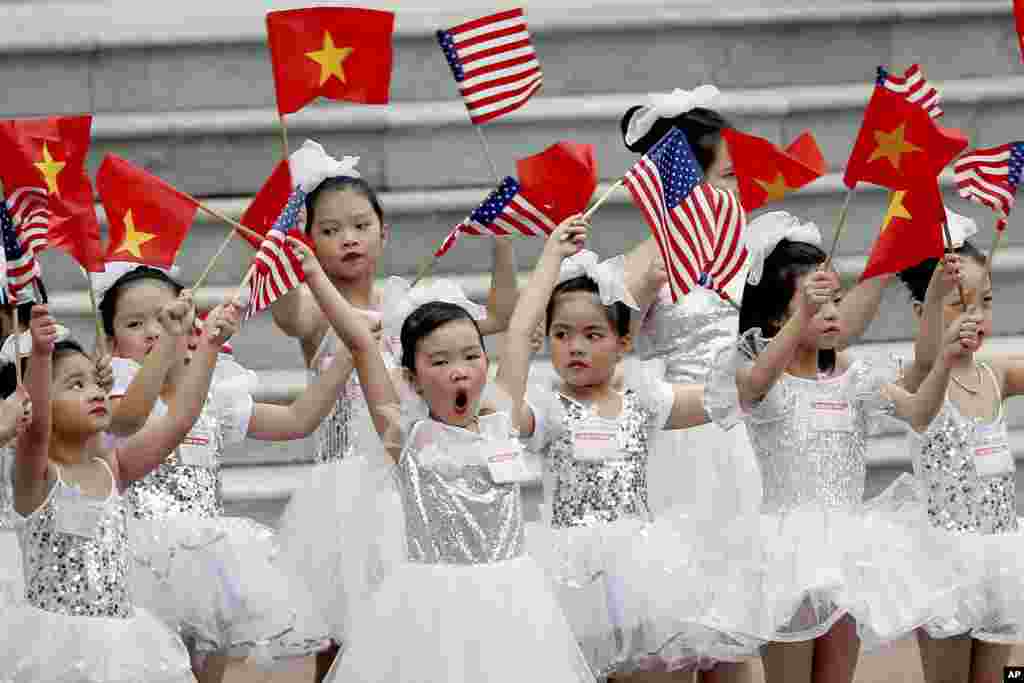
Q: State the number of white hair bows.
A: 8